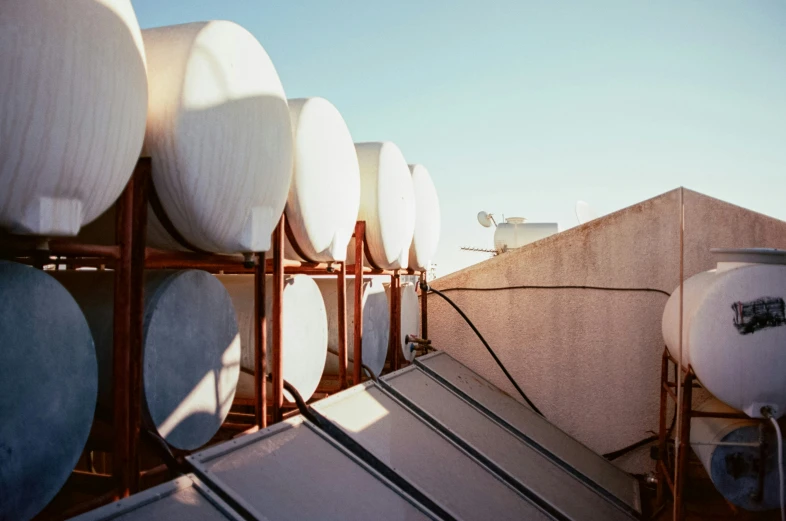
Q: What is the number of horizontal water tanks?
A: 13